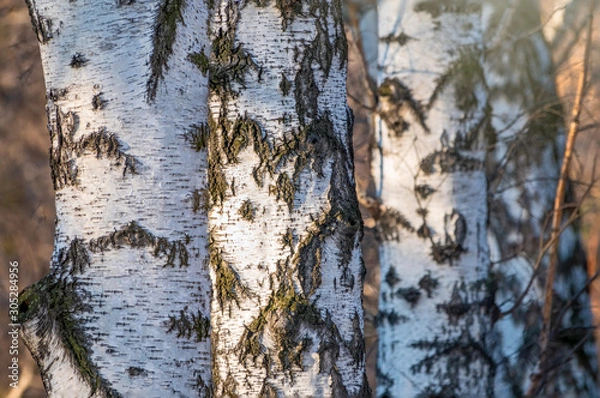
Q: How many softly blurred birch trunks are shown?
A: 2